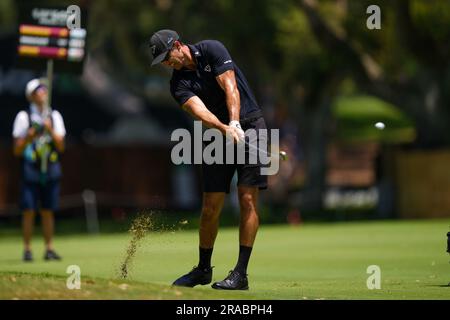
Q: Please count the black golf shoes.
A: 2